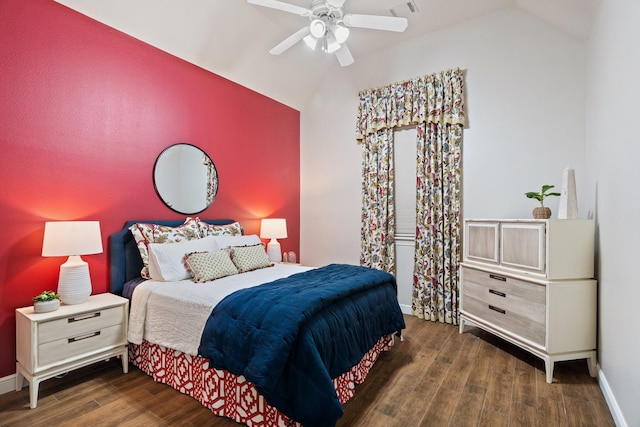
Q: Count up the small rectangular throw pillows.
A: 2